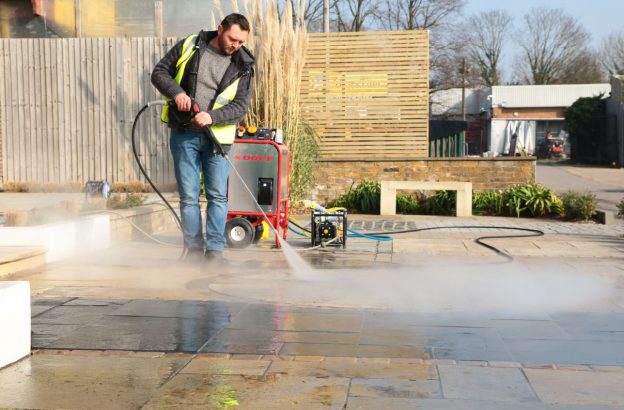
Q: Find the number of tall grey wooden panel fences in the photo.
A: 1